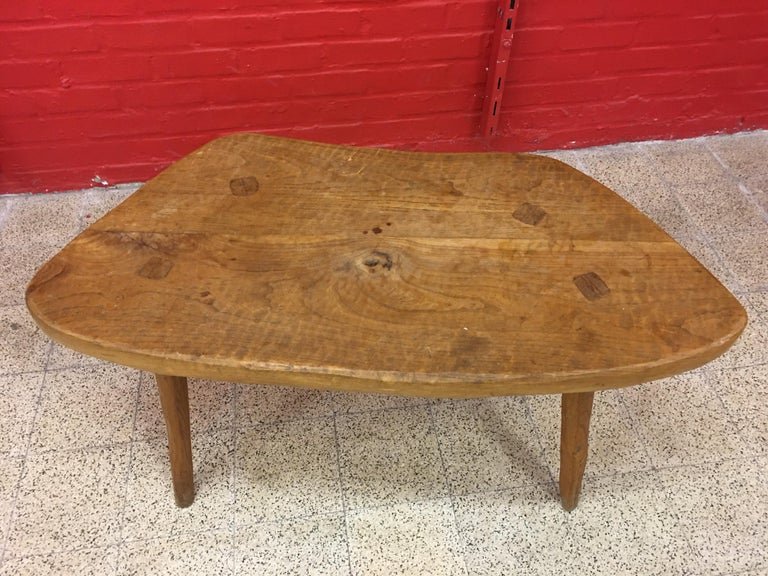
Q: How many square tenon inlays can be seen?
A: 4